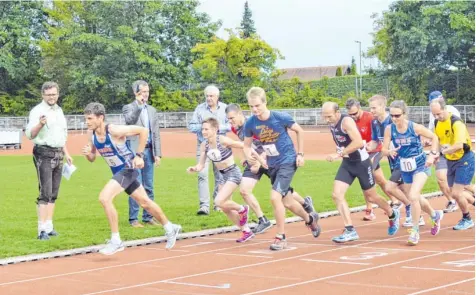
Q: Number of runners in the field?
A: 10